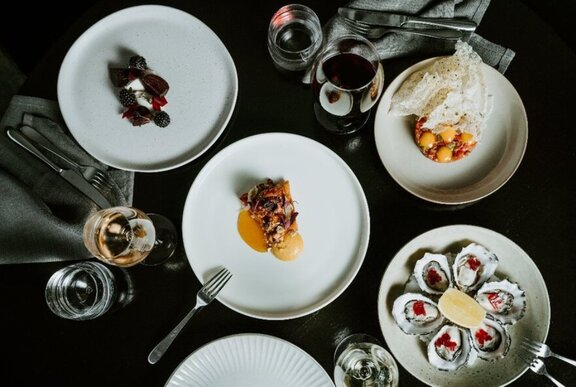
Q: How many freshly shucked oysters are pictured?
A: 6